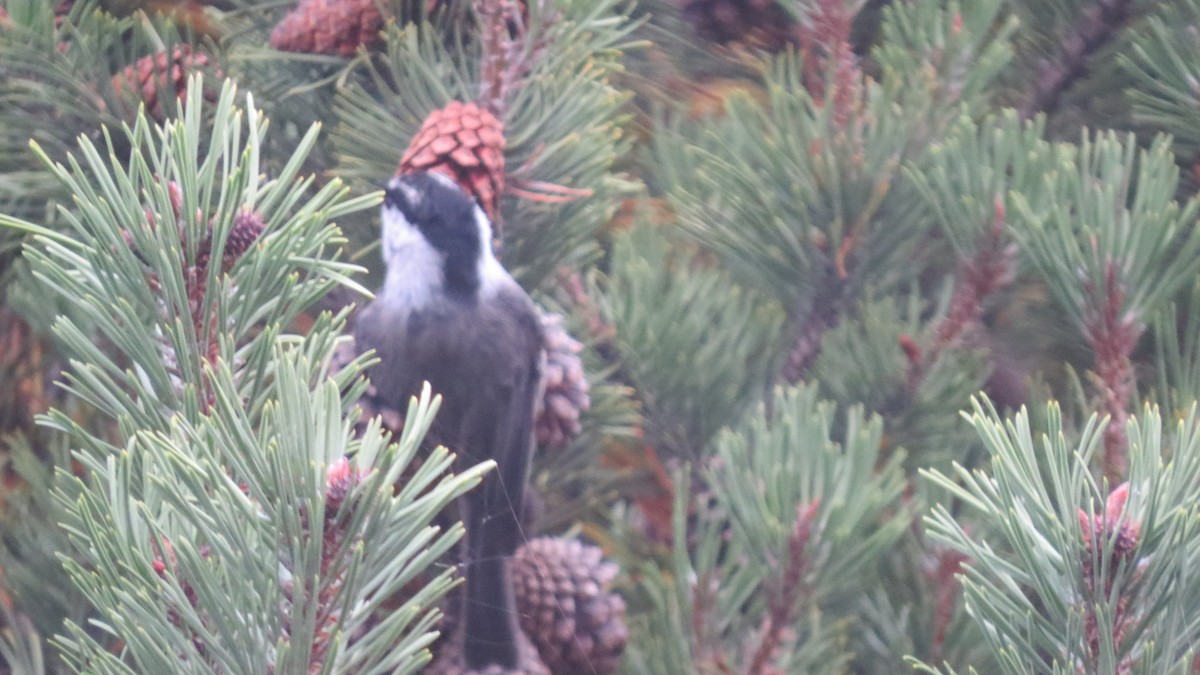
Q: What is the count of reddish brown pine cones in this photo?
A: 3